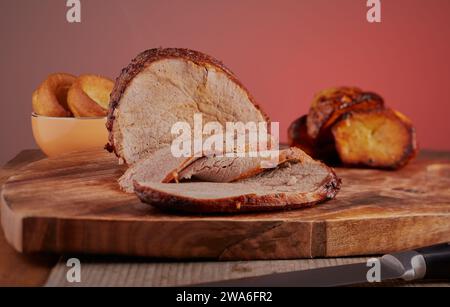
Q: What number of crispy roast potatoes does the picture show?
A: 3